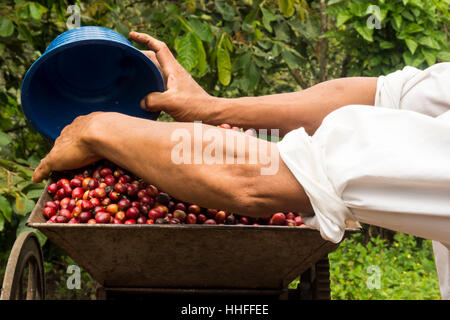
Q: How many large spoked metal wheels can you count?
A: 1